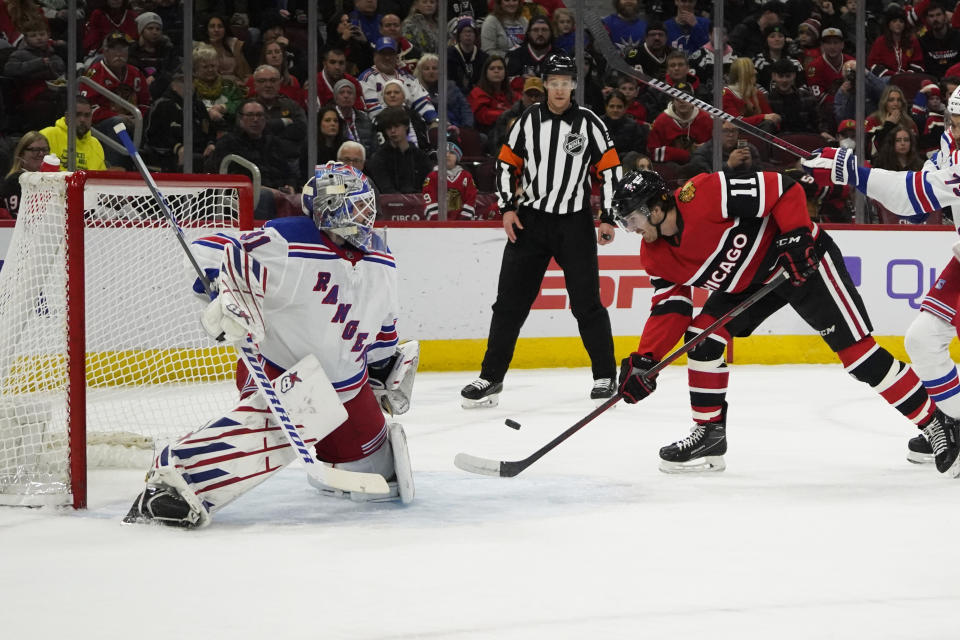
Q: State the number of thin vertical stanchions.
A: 7